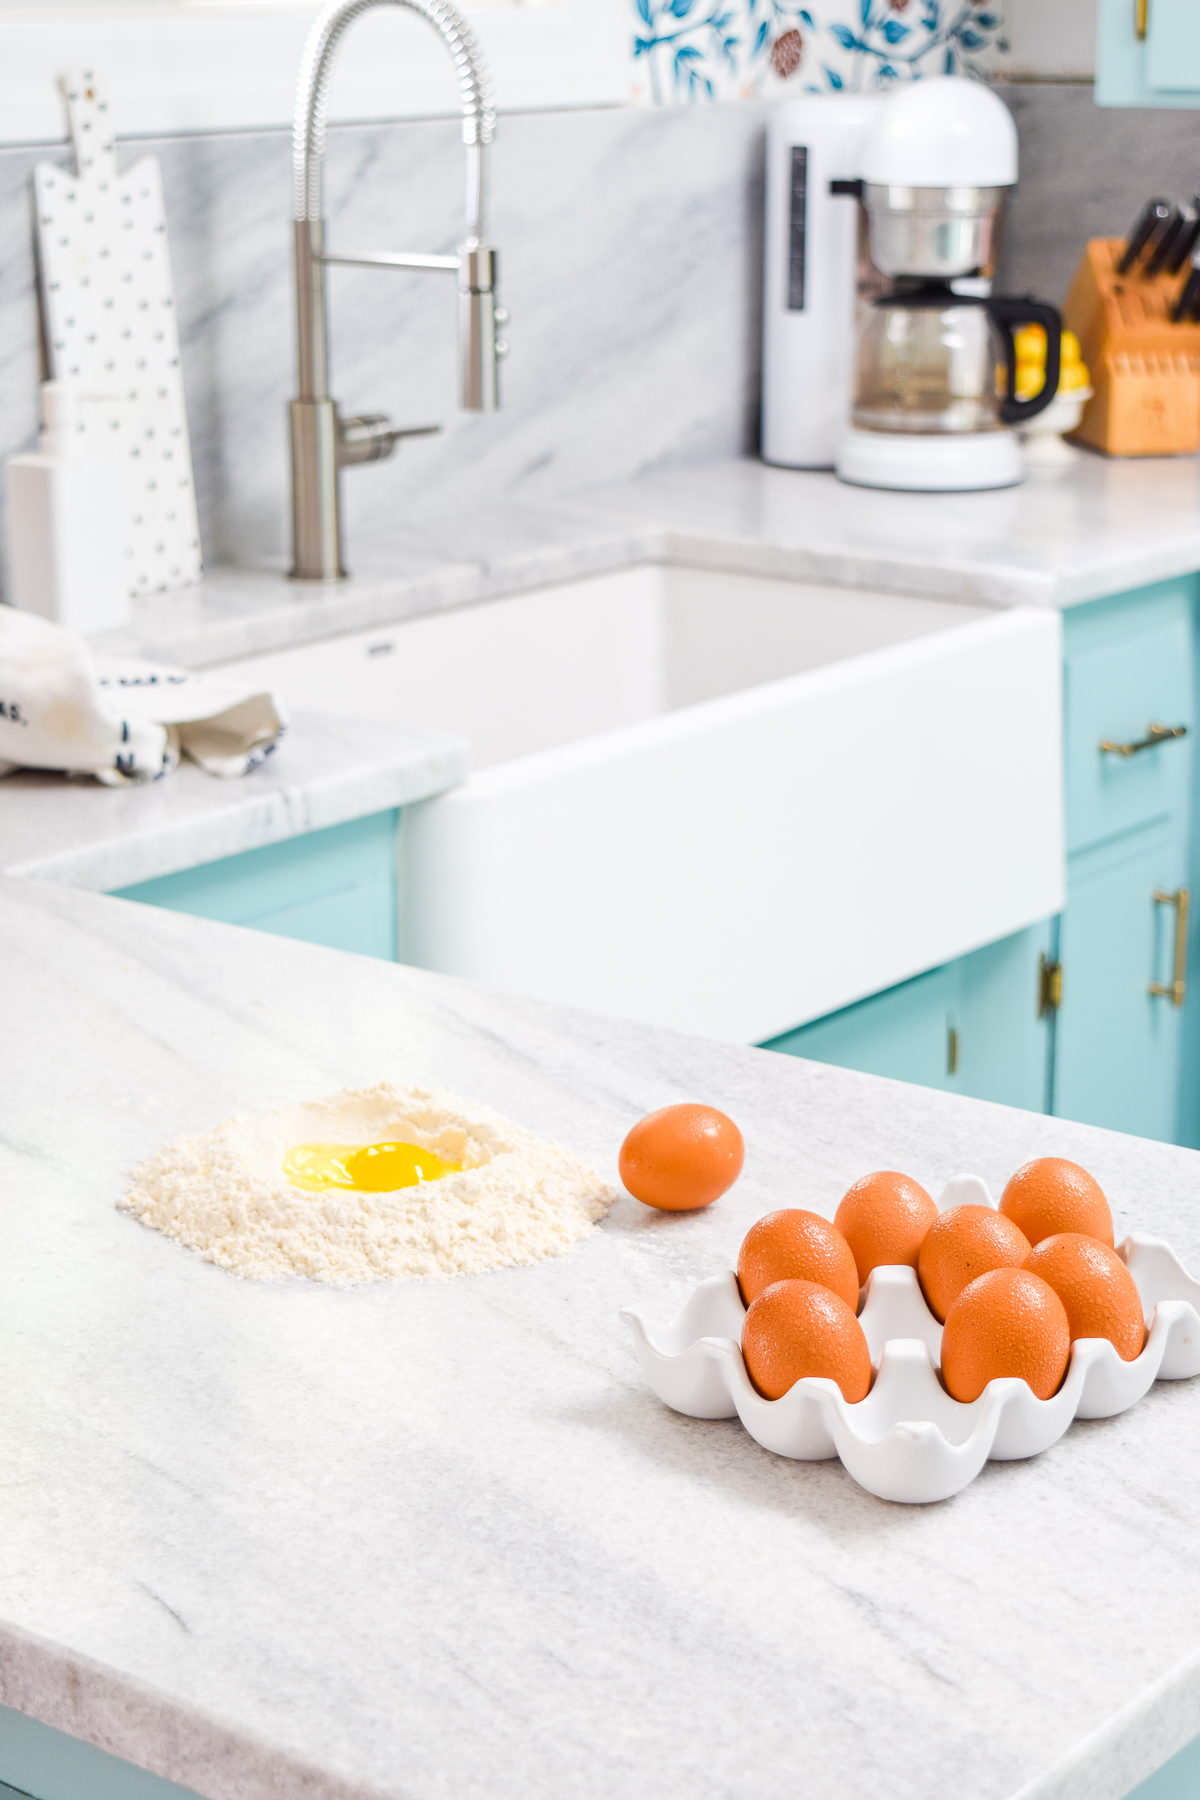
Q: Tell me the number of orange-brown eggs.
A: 8